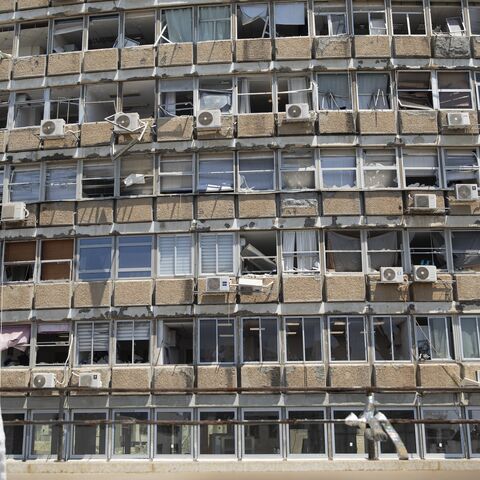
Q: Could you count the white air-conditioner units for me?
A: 14